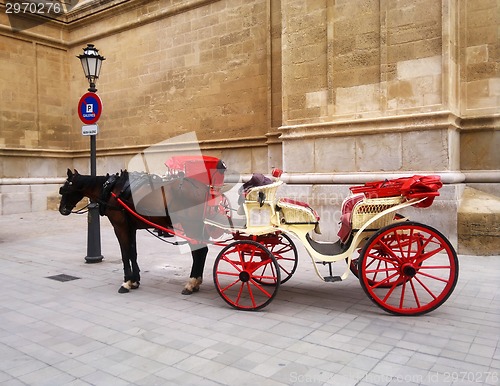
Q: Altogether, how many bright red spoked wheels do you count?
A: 4